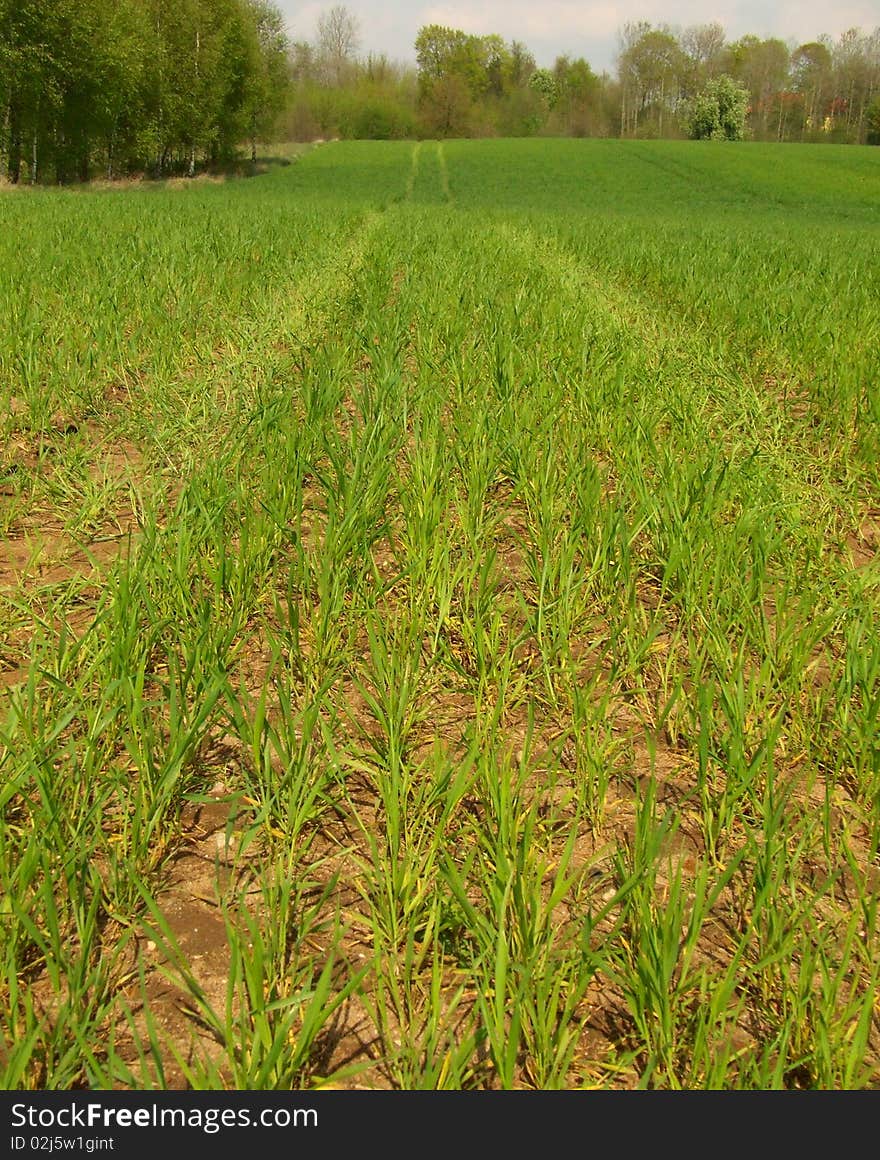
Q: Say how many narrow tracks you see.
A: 2